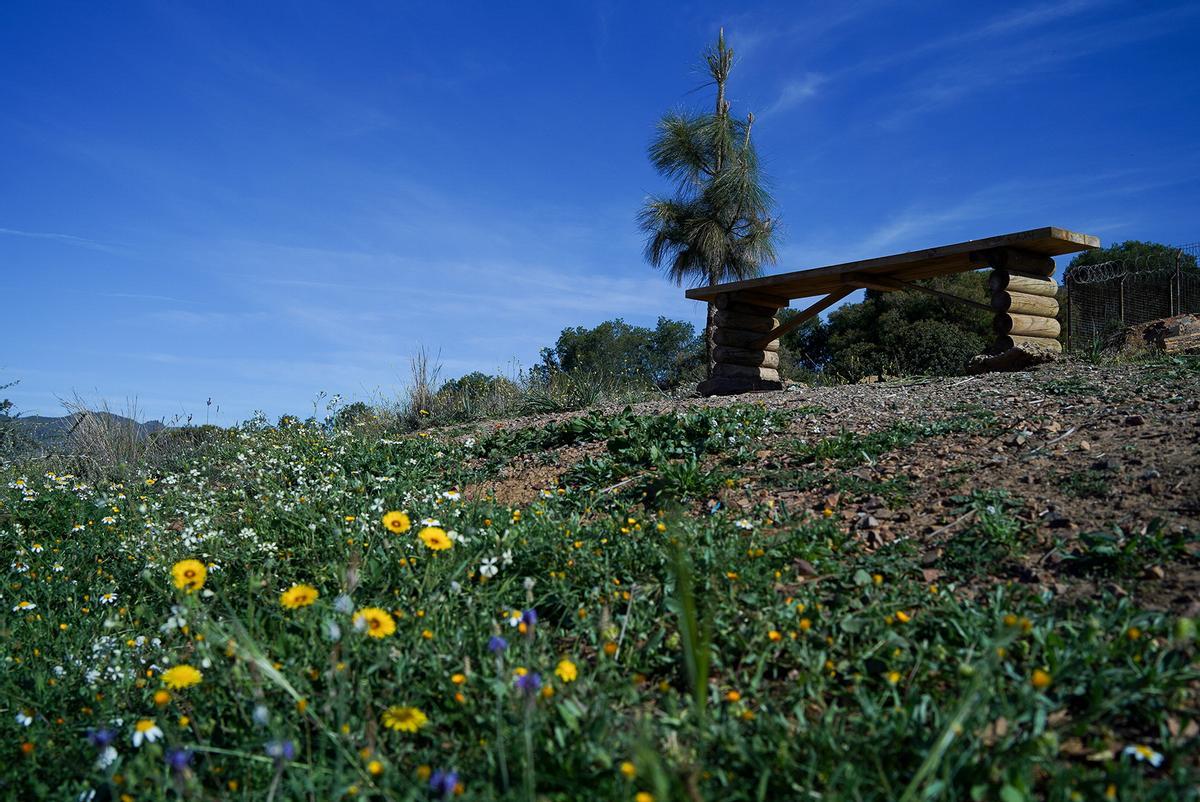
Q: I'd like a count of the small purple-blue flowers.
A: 7